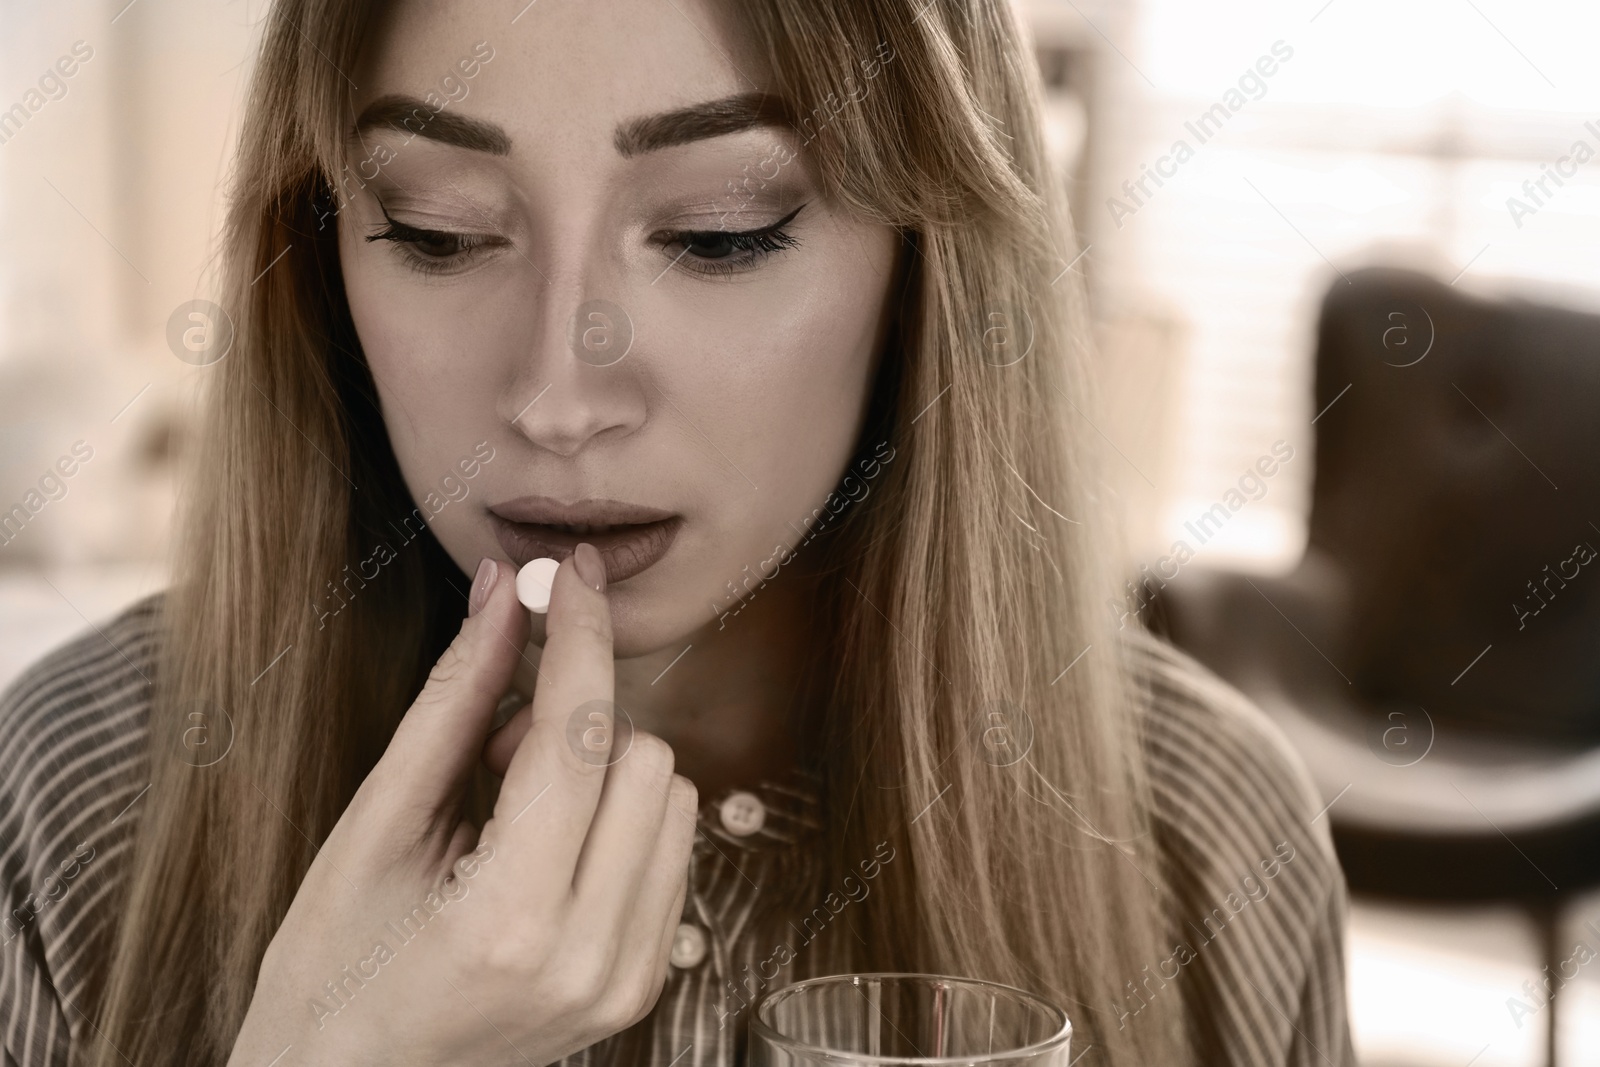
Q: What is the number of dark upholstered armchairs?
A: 1